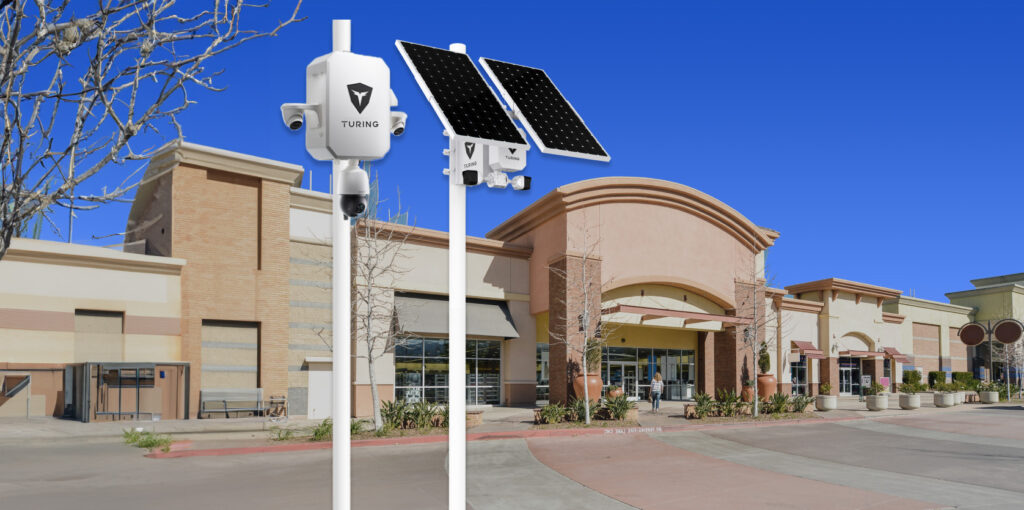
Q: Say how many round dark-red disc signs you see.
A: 2